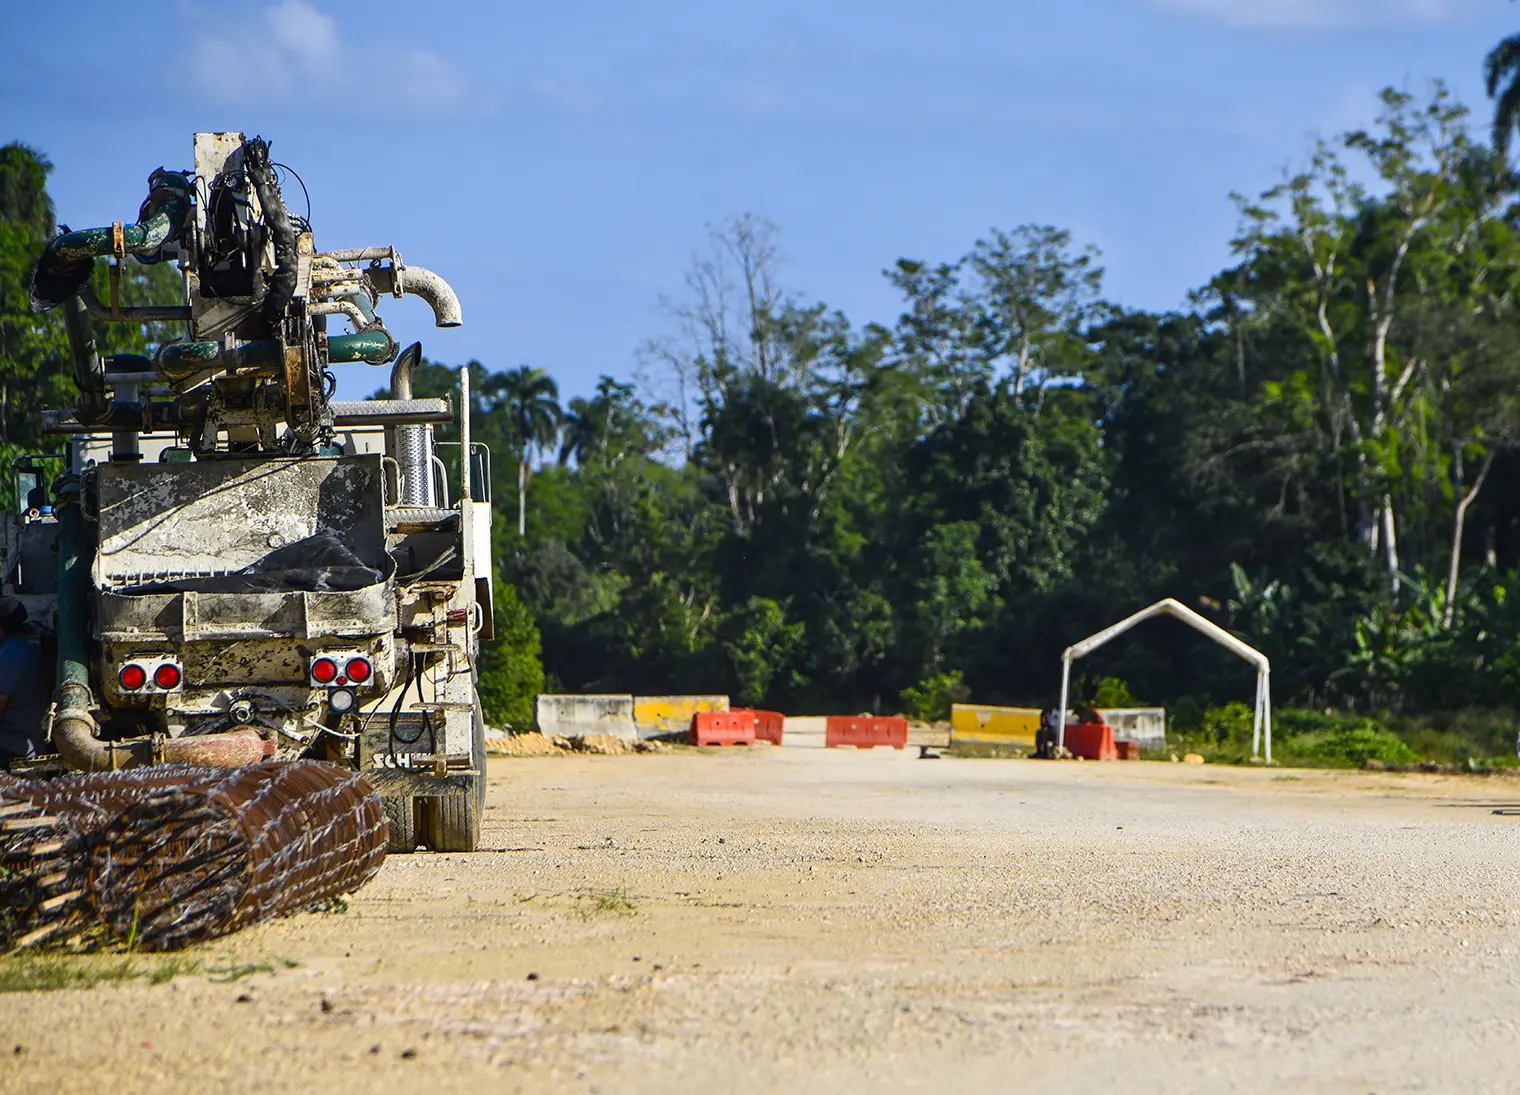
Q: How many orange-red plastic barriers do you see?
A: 4